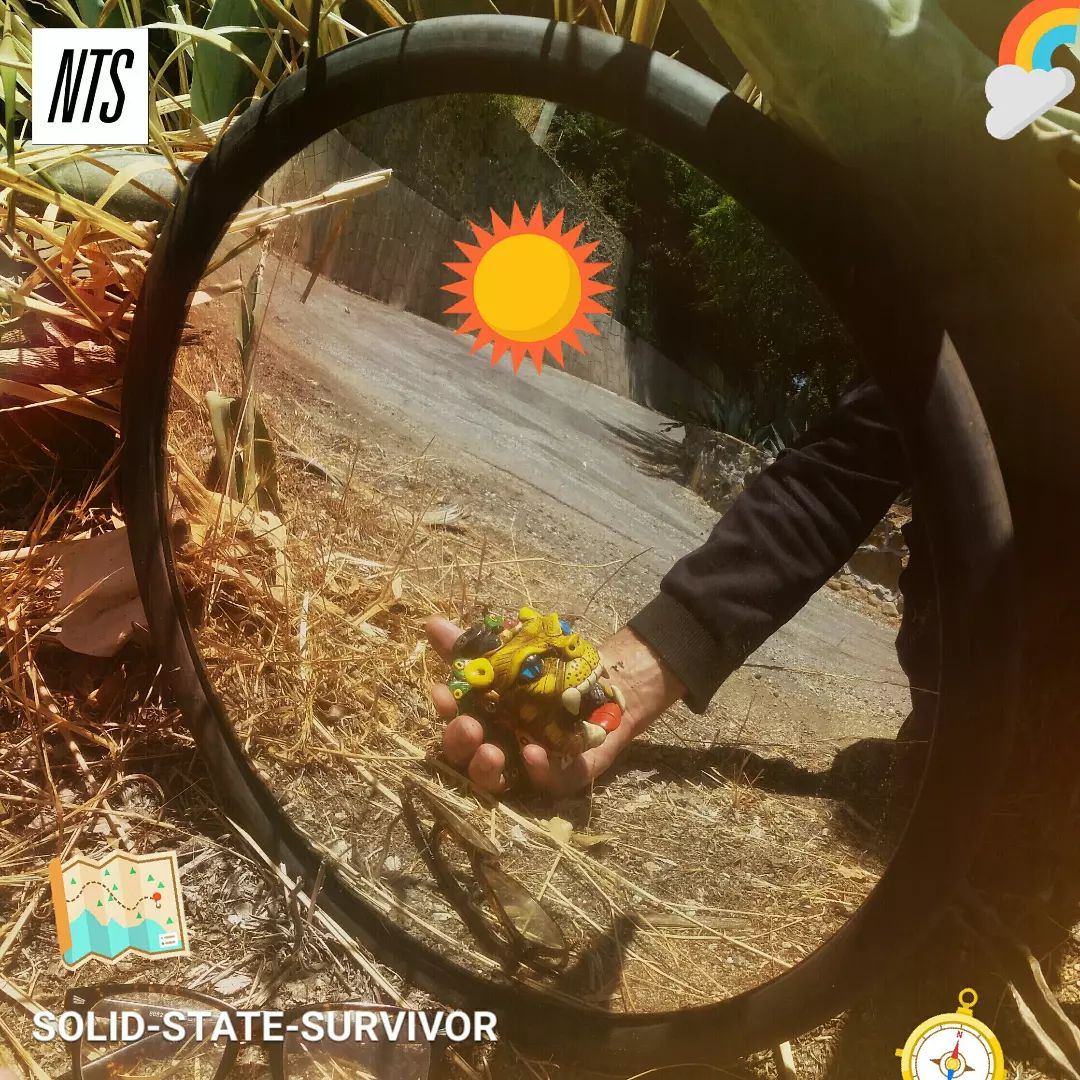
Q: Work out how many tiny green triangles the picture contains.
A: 10